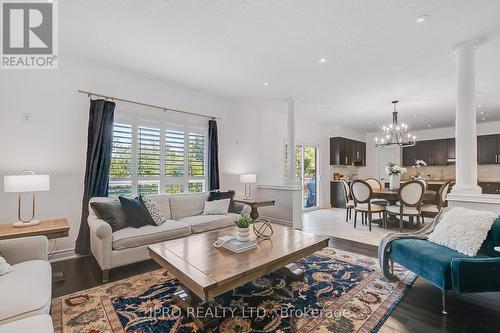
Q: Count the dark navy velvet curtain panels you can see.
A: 2